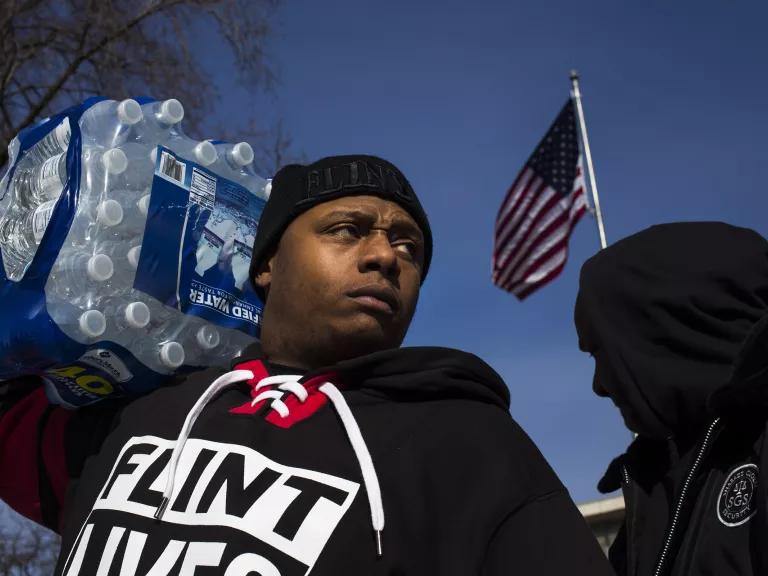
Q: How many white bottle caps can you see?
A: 15